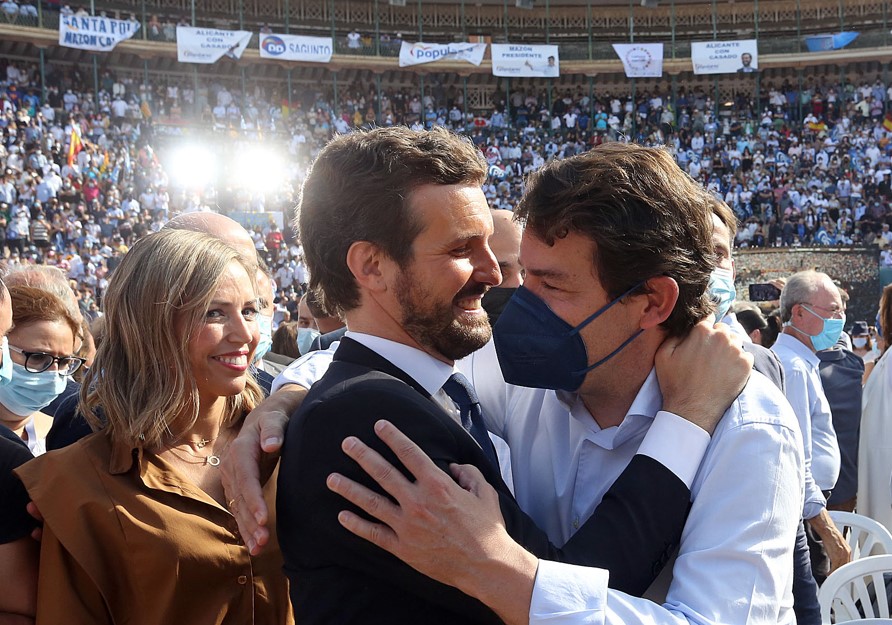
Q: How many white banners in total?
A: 7